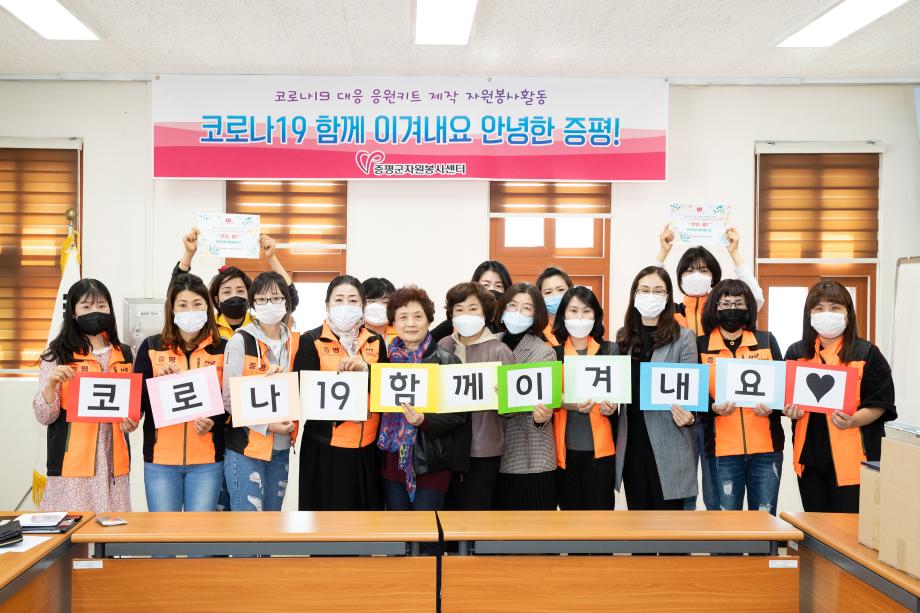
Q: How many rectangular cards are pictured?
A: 13